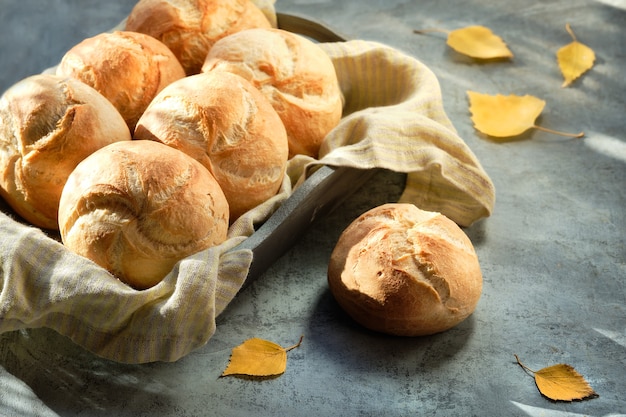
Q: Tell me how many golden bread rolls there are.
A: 7